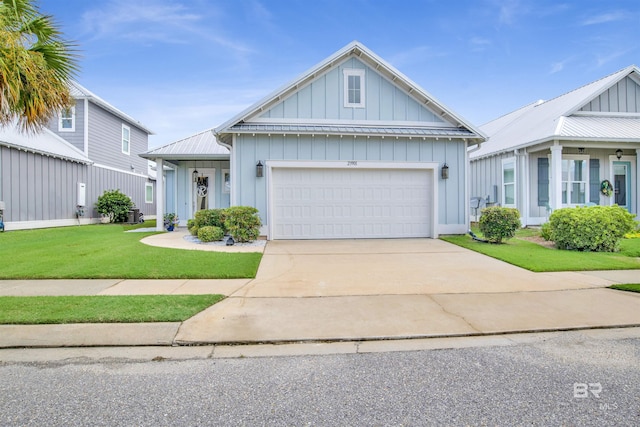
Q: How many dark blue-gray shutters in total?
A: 2